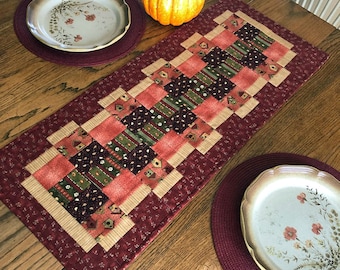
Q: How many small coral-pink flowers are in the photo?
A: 6